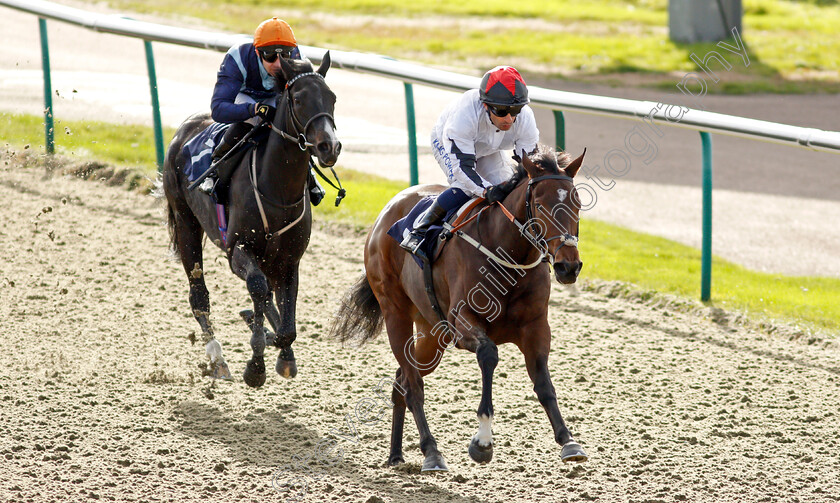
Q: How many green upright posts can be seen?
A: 5